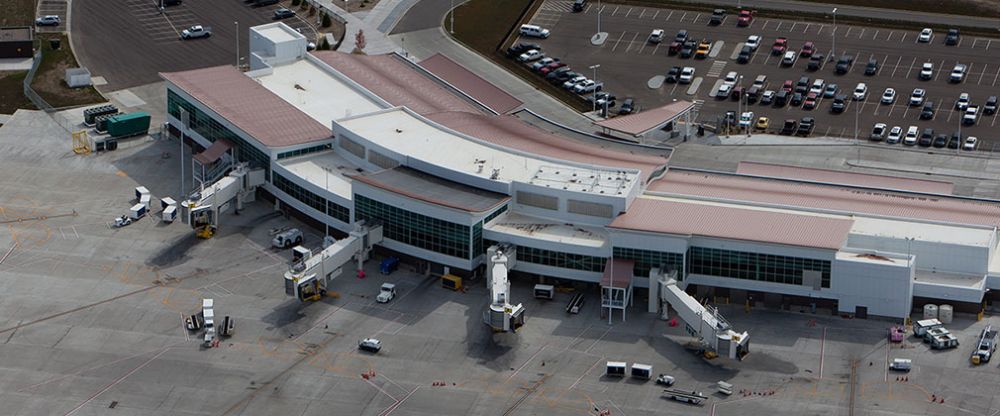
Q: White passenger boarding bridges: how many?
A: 4